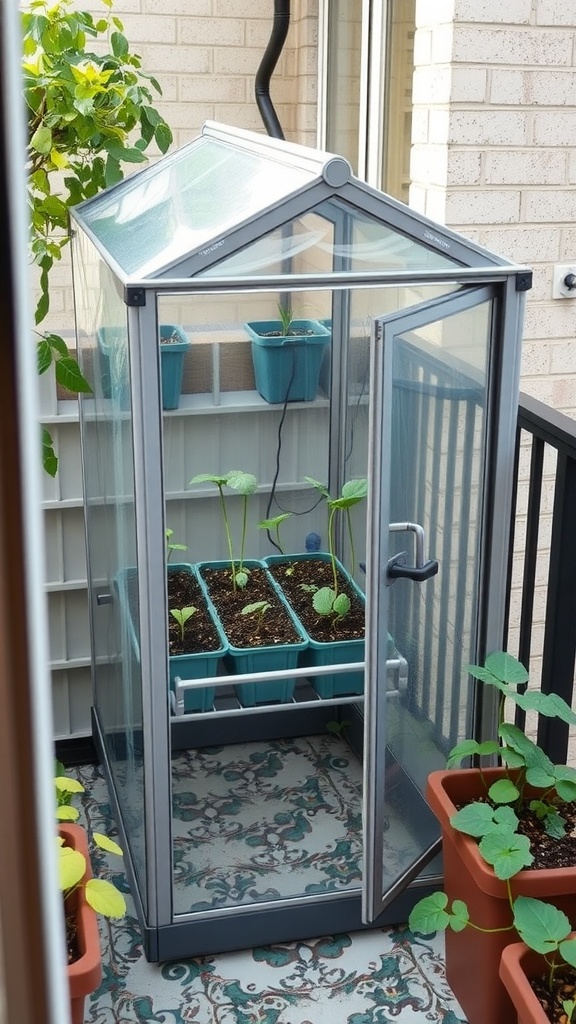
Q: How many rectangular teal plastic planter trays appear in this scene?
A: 3